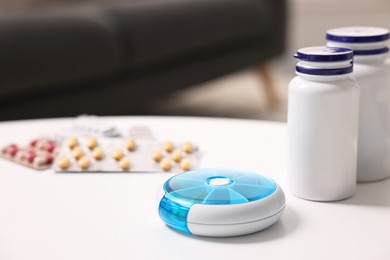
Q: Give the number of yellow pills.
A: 15